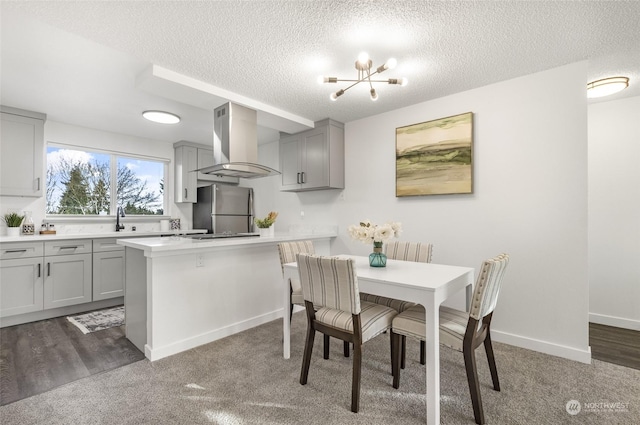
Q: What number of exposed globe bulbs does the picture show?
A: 6